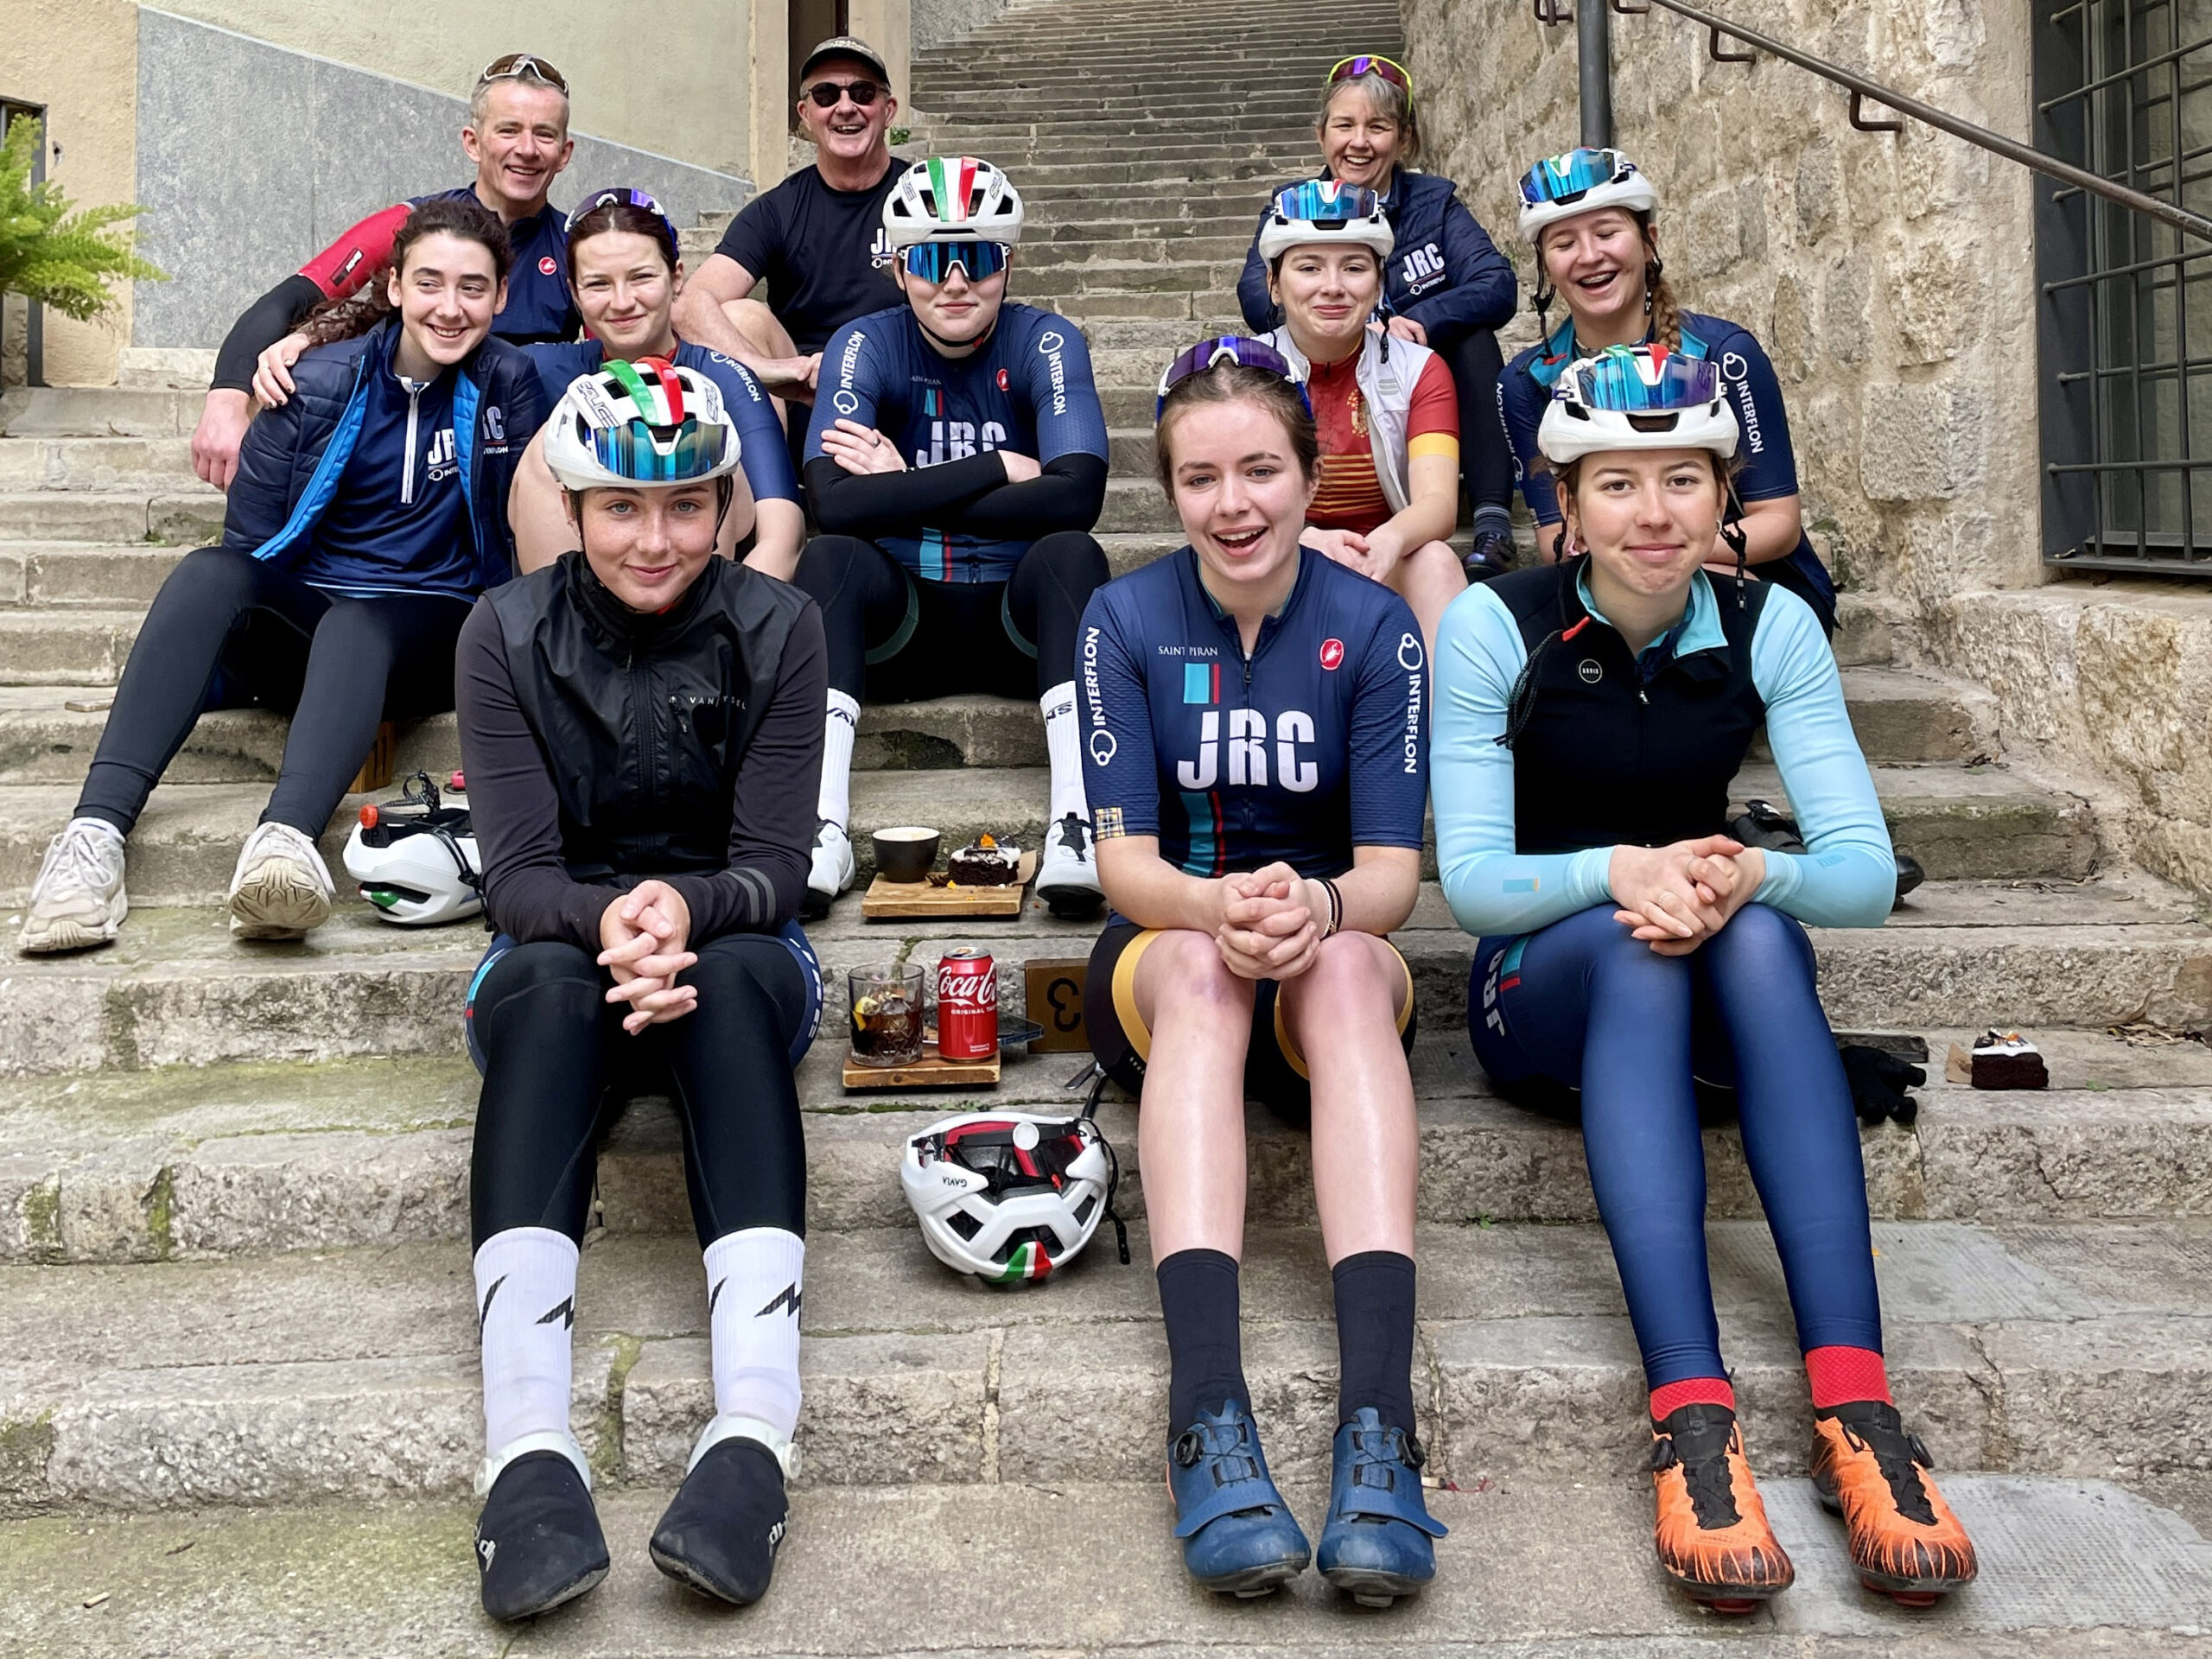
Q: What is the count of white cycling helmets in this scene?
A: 7